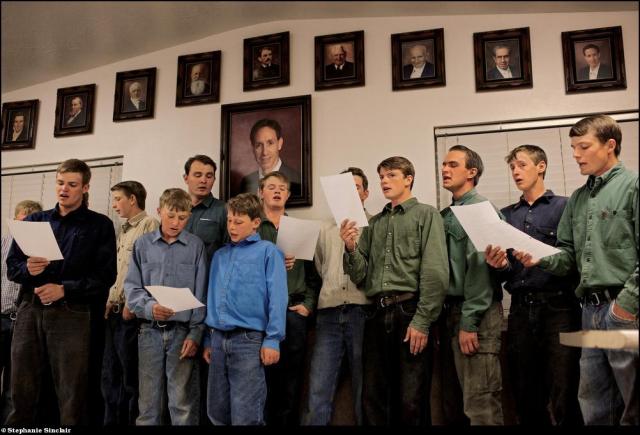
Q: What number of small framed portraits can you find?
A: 9